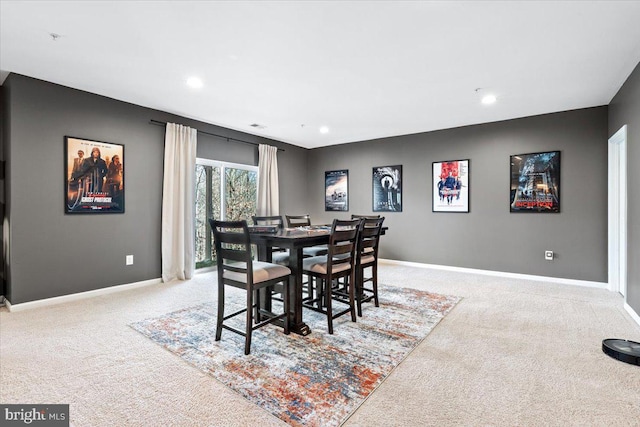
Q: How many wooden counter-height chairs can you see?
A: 6